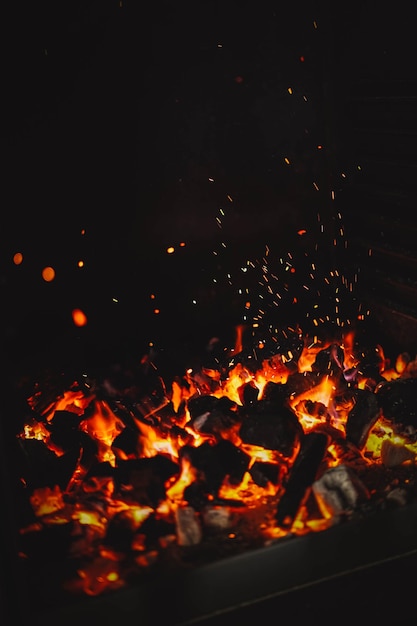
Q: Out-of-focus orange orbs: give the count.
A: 3